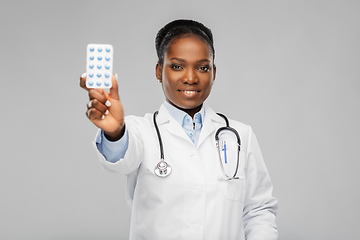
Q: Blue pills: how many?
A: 15